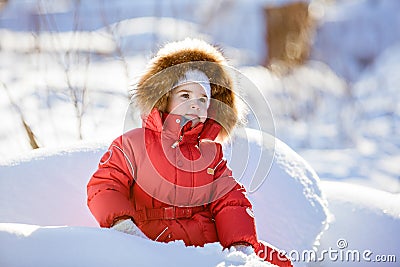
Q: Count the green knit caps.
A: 0